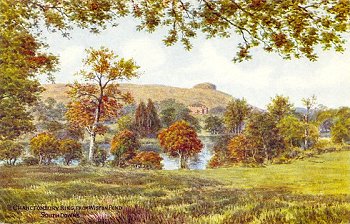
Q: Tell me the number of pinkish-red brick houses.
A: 1